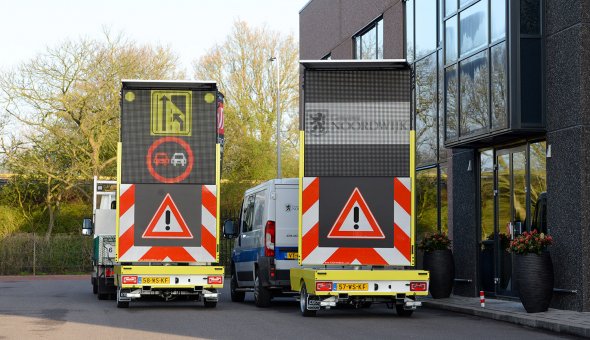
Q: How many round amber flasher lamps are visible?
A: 2